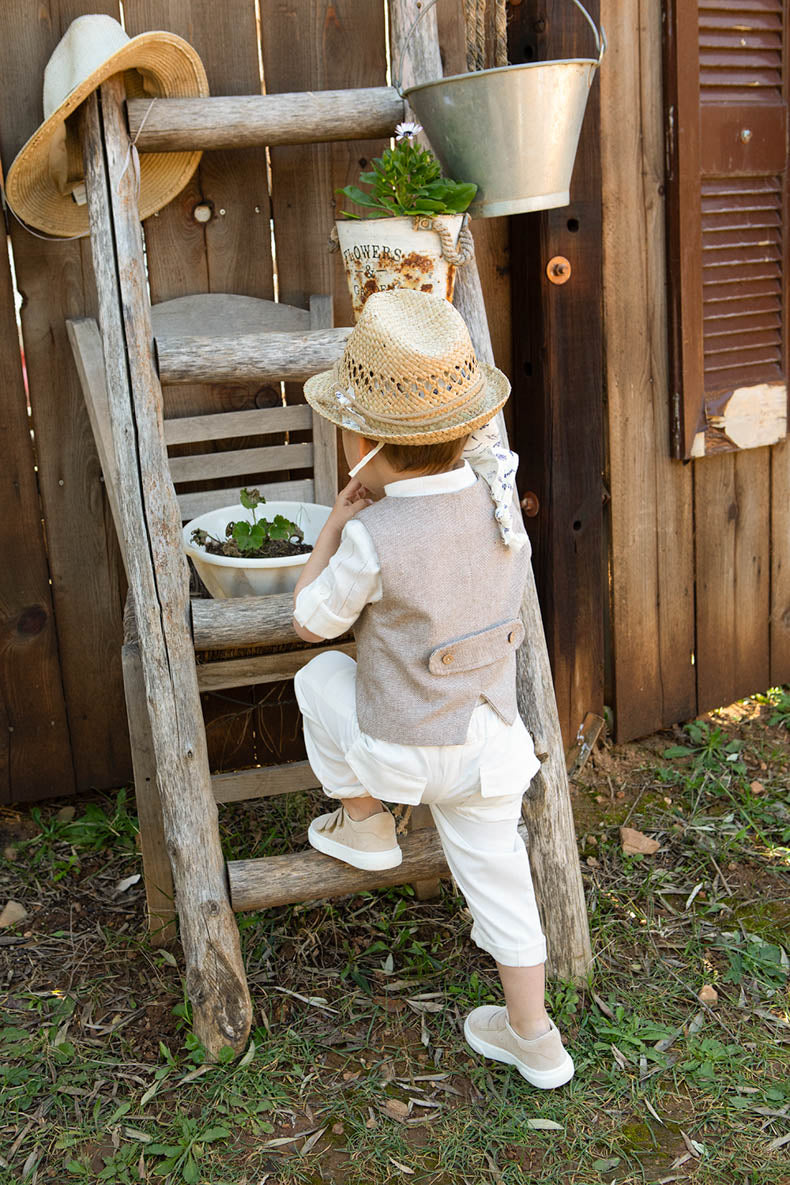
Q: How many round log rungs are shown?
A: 4